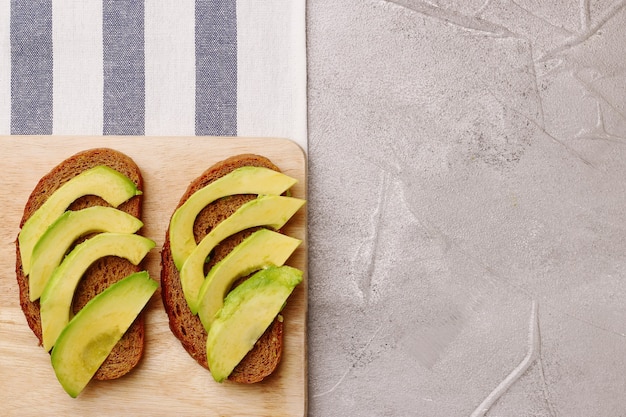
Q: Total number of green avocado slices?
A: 8